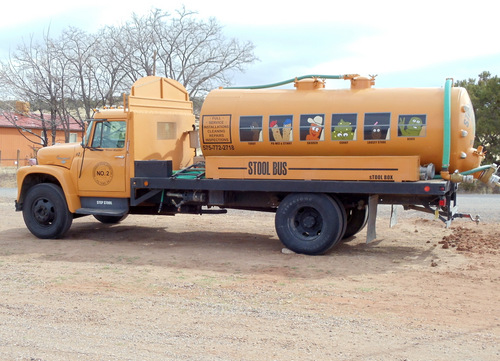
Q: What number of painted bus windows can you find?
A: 6